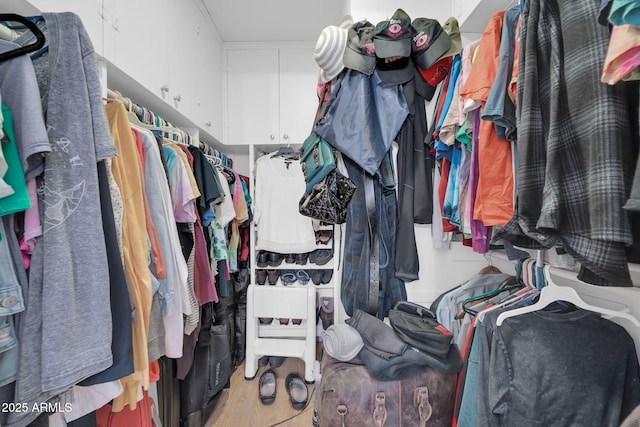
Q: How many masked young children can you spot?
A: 0